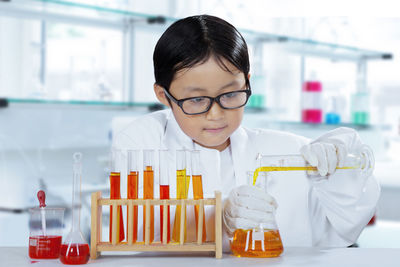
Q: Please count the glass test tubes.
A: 6